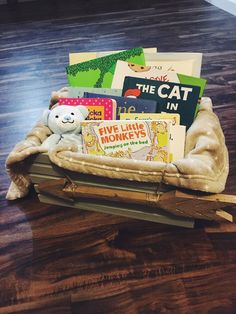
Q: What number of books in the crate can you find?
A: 12